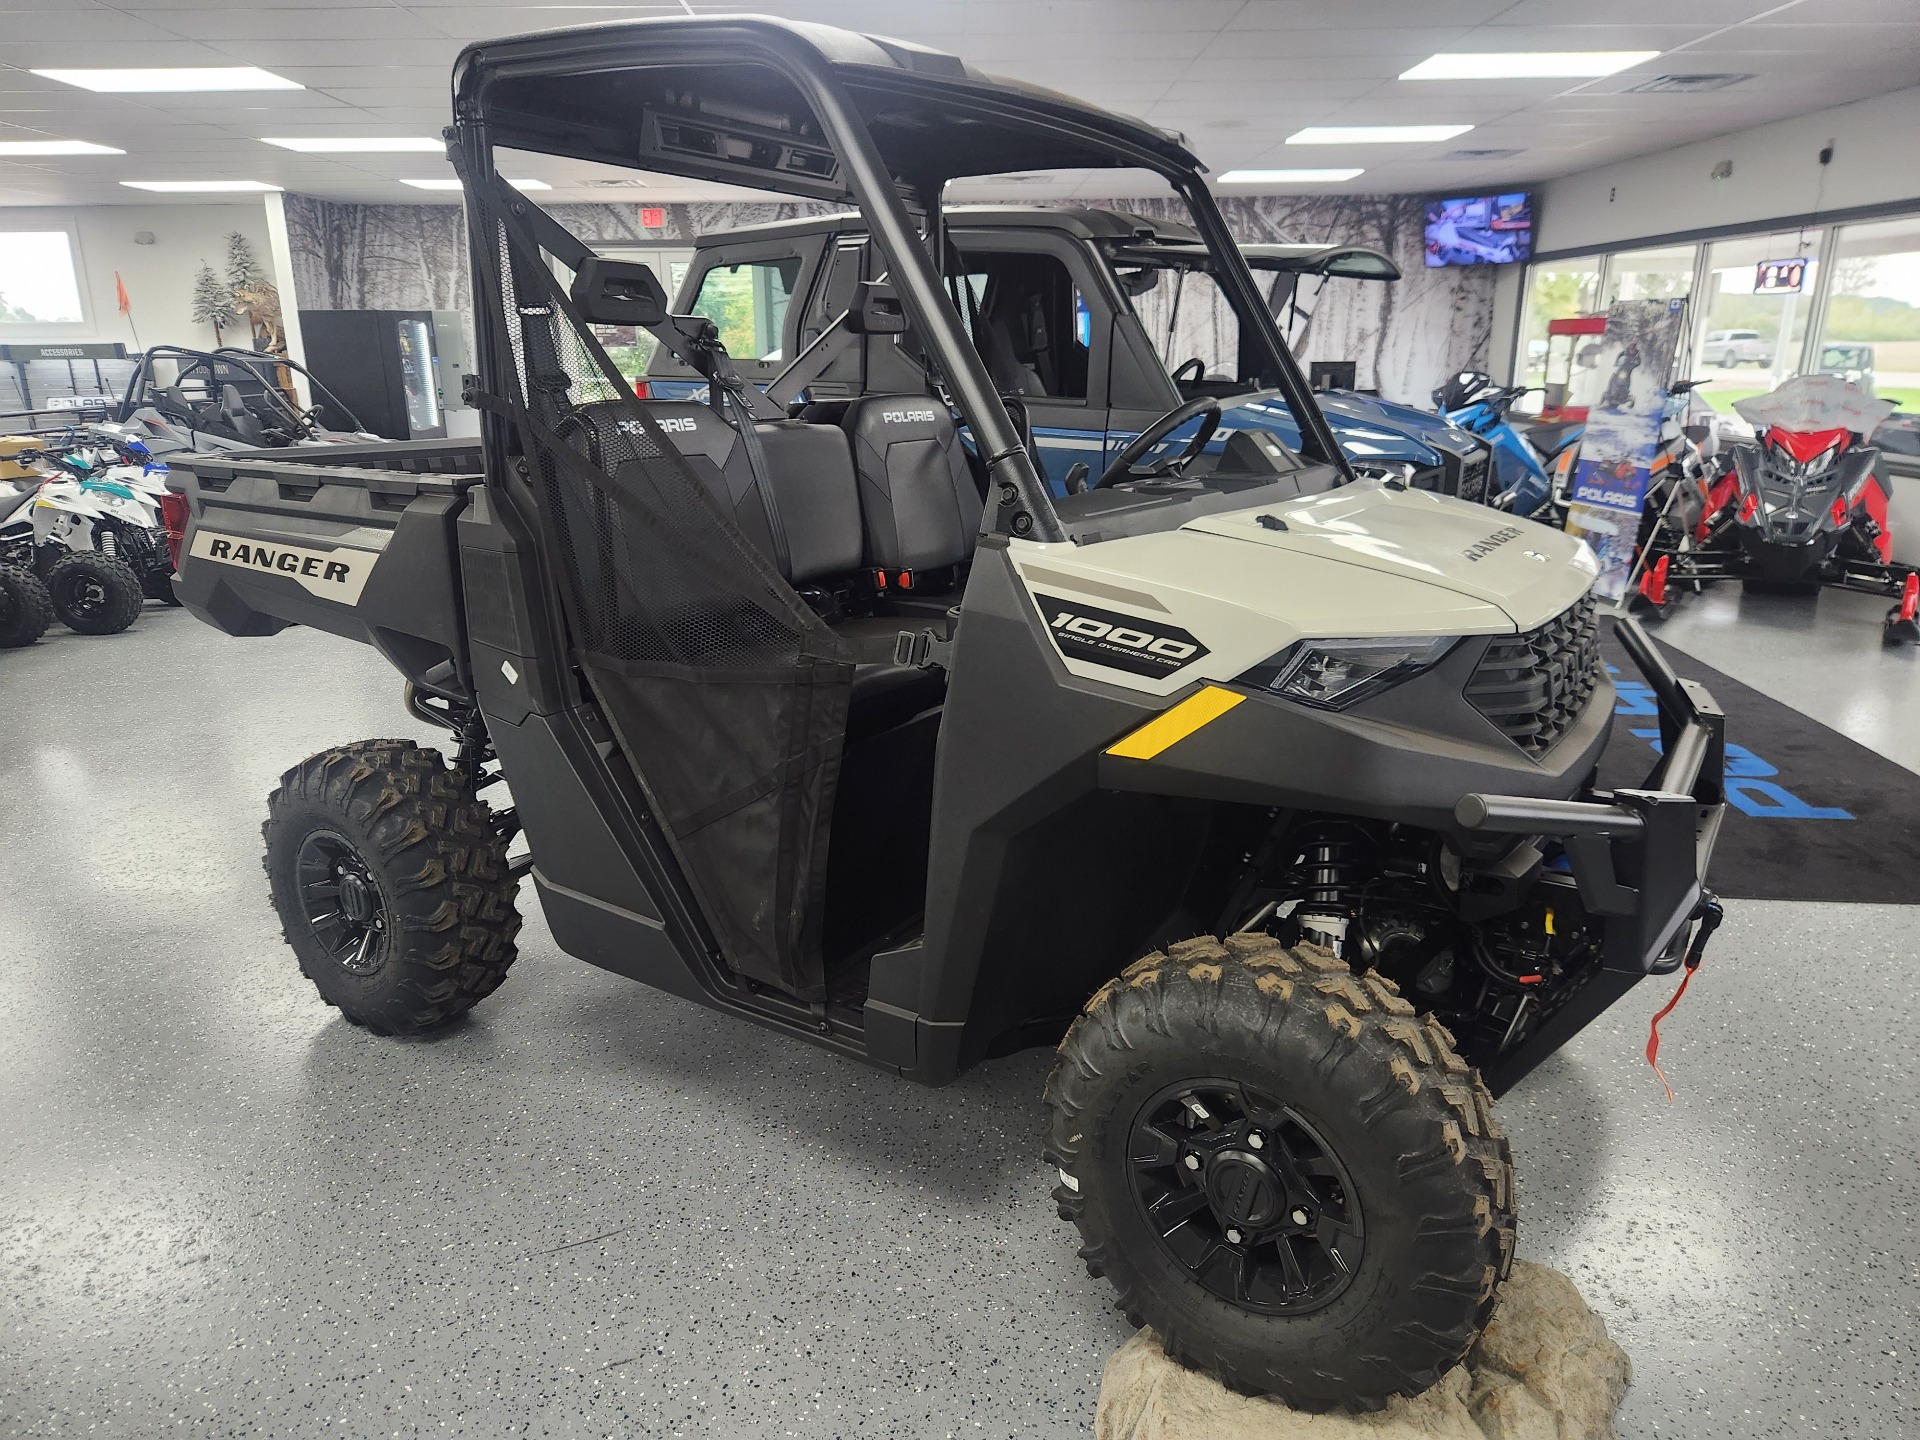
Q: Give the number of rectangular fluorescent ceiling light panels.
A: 8